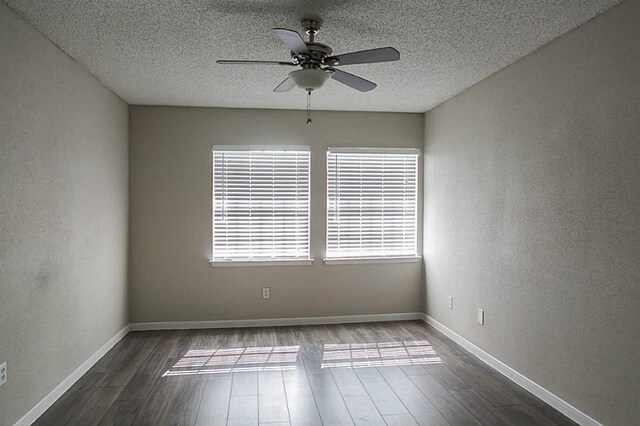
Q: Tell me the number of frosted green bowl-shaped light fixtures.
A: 0